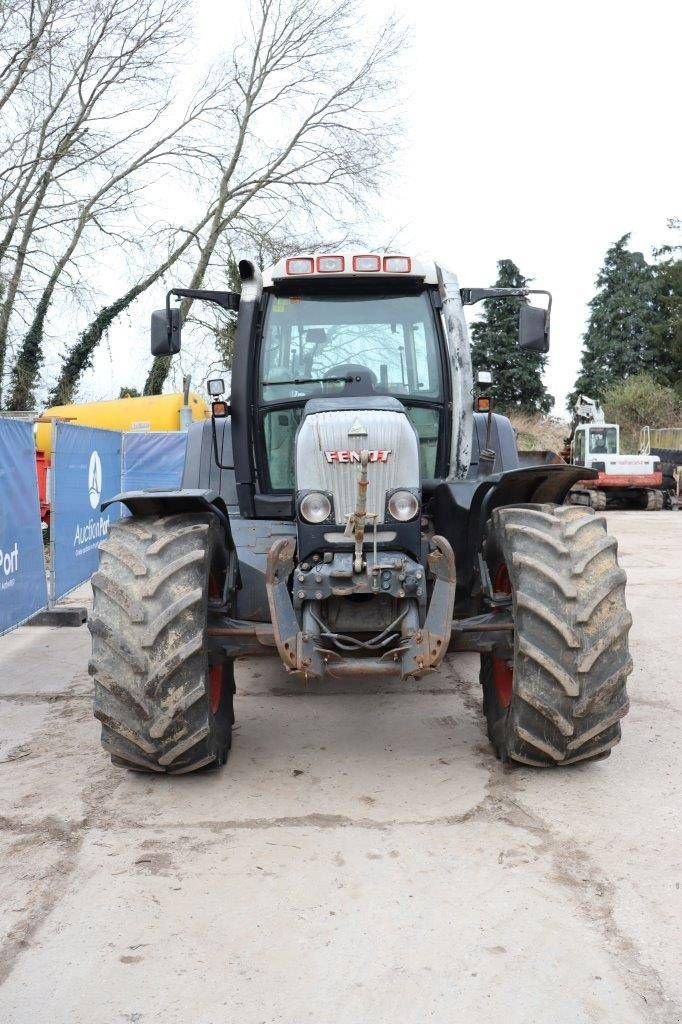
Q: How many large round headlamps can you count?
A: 2